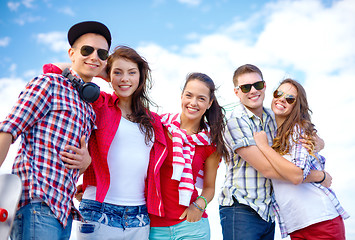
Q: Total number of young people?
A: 5